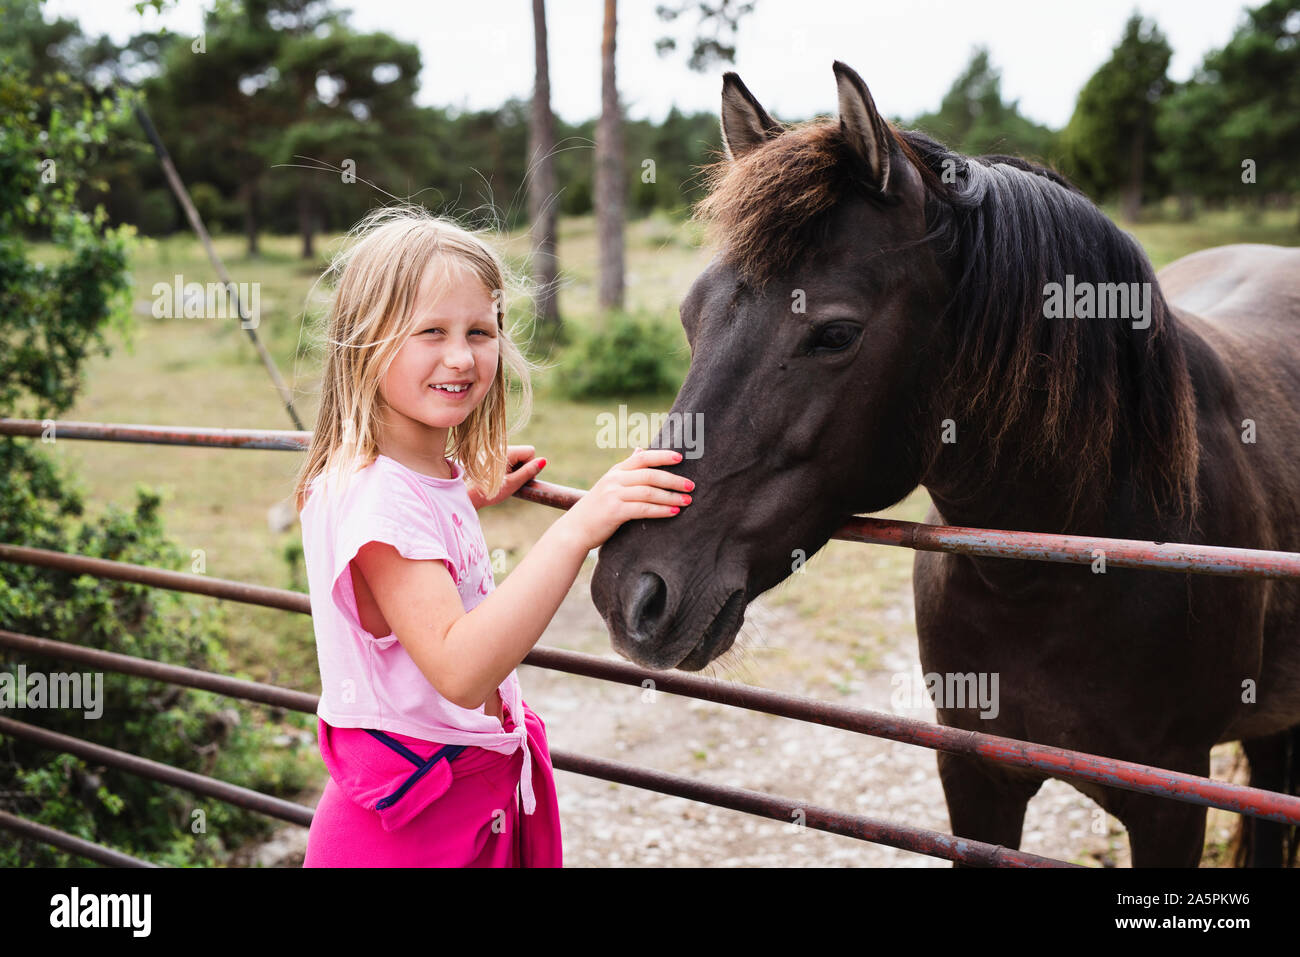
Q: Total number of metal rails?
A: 5